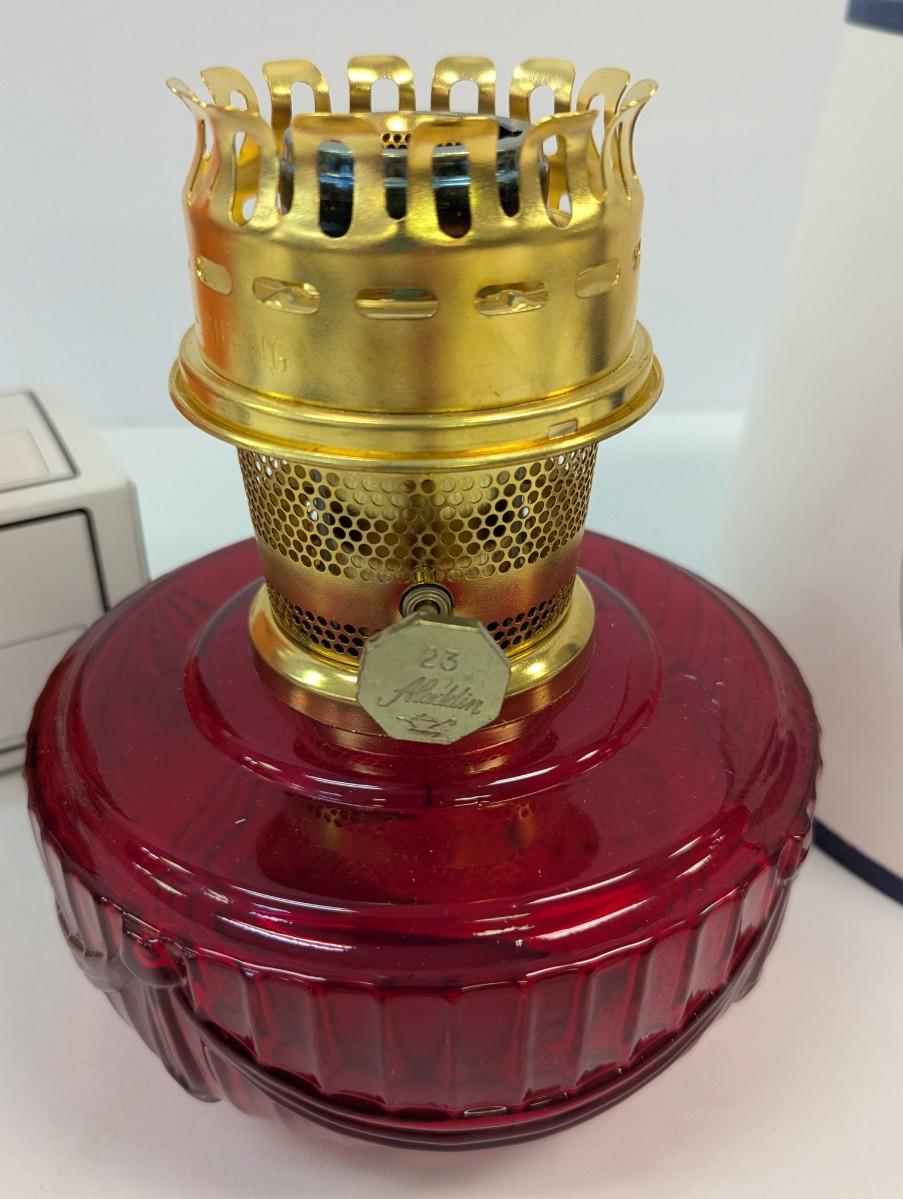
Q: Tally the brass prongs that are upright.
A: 12